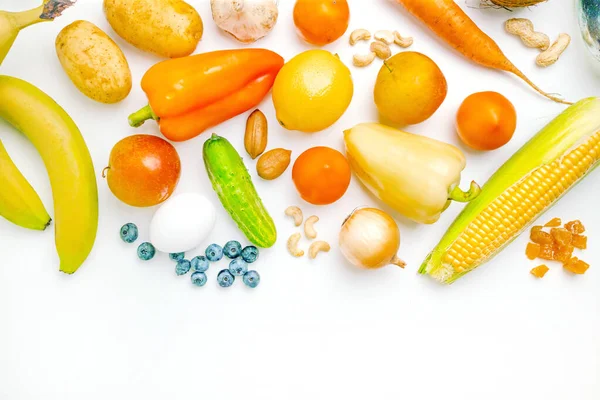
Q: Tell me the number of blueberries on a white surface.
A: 12